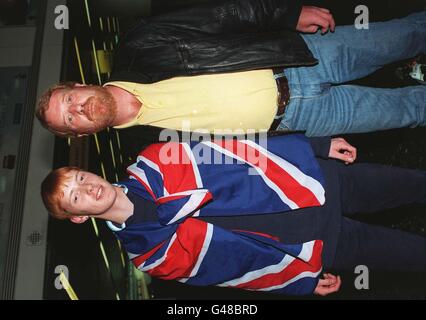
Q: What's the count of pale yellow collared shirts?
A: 1